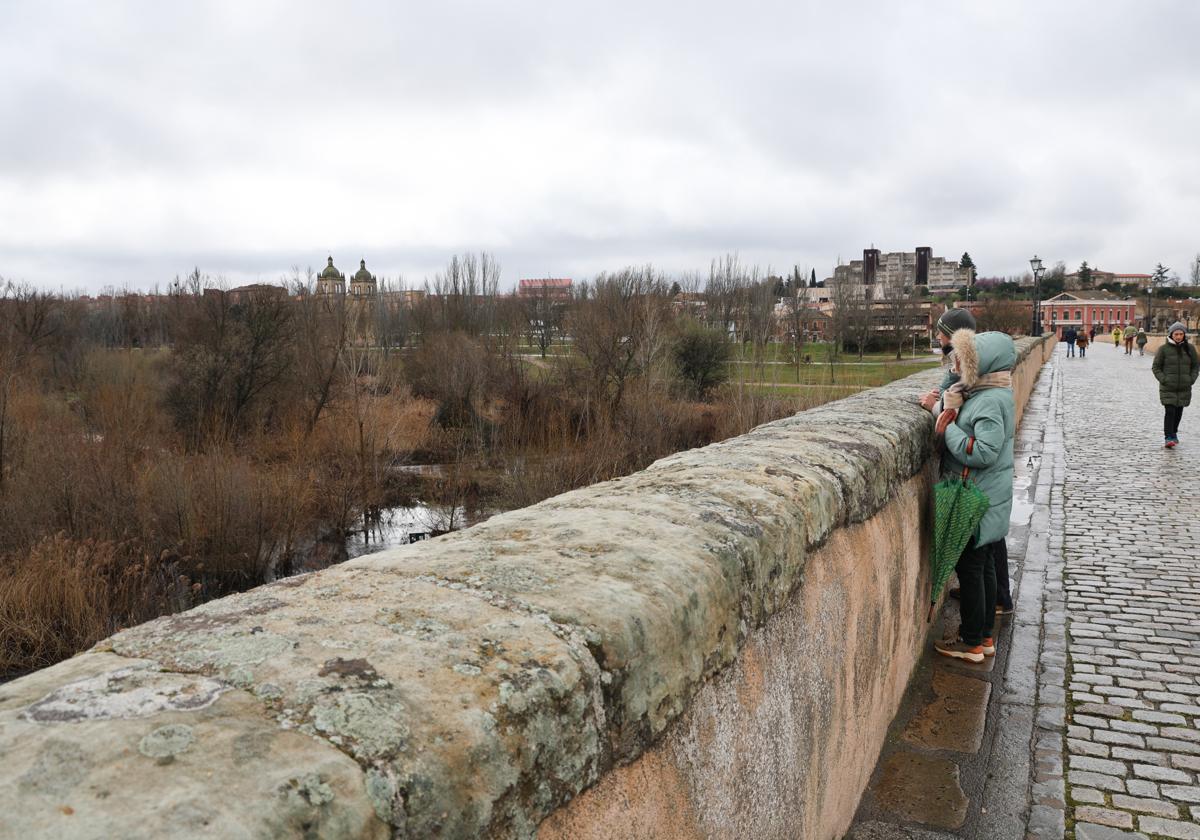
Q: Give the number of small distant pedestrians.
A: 6